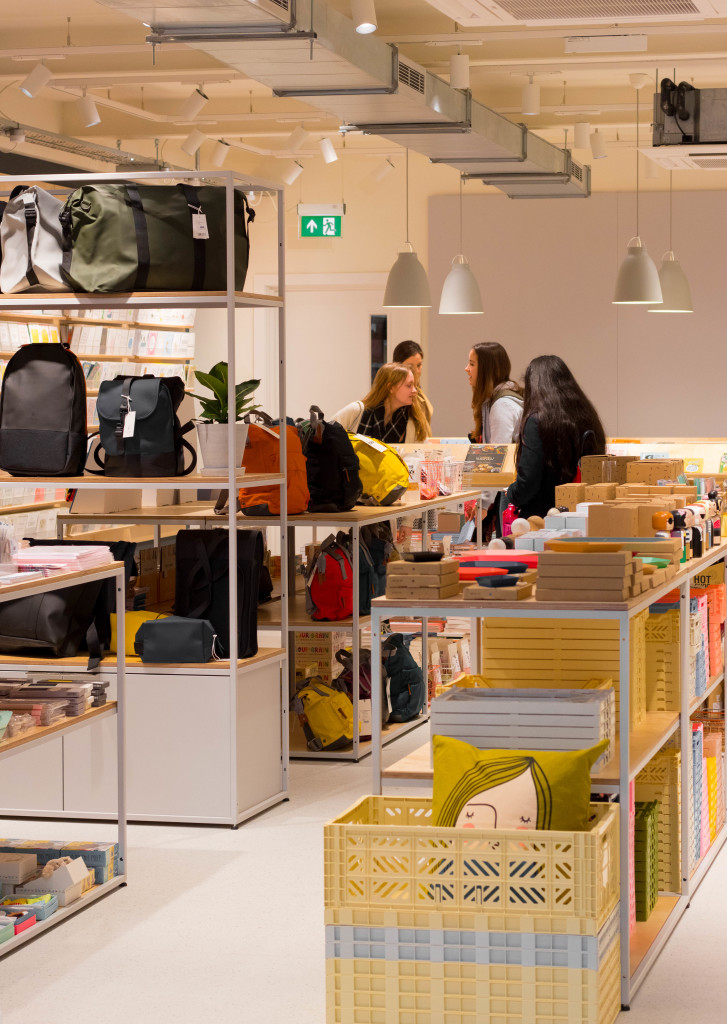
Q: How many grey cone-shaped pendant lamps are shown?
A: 4